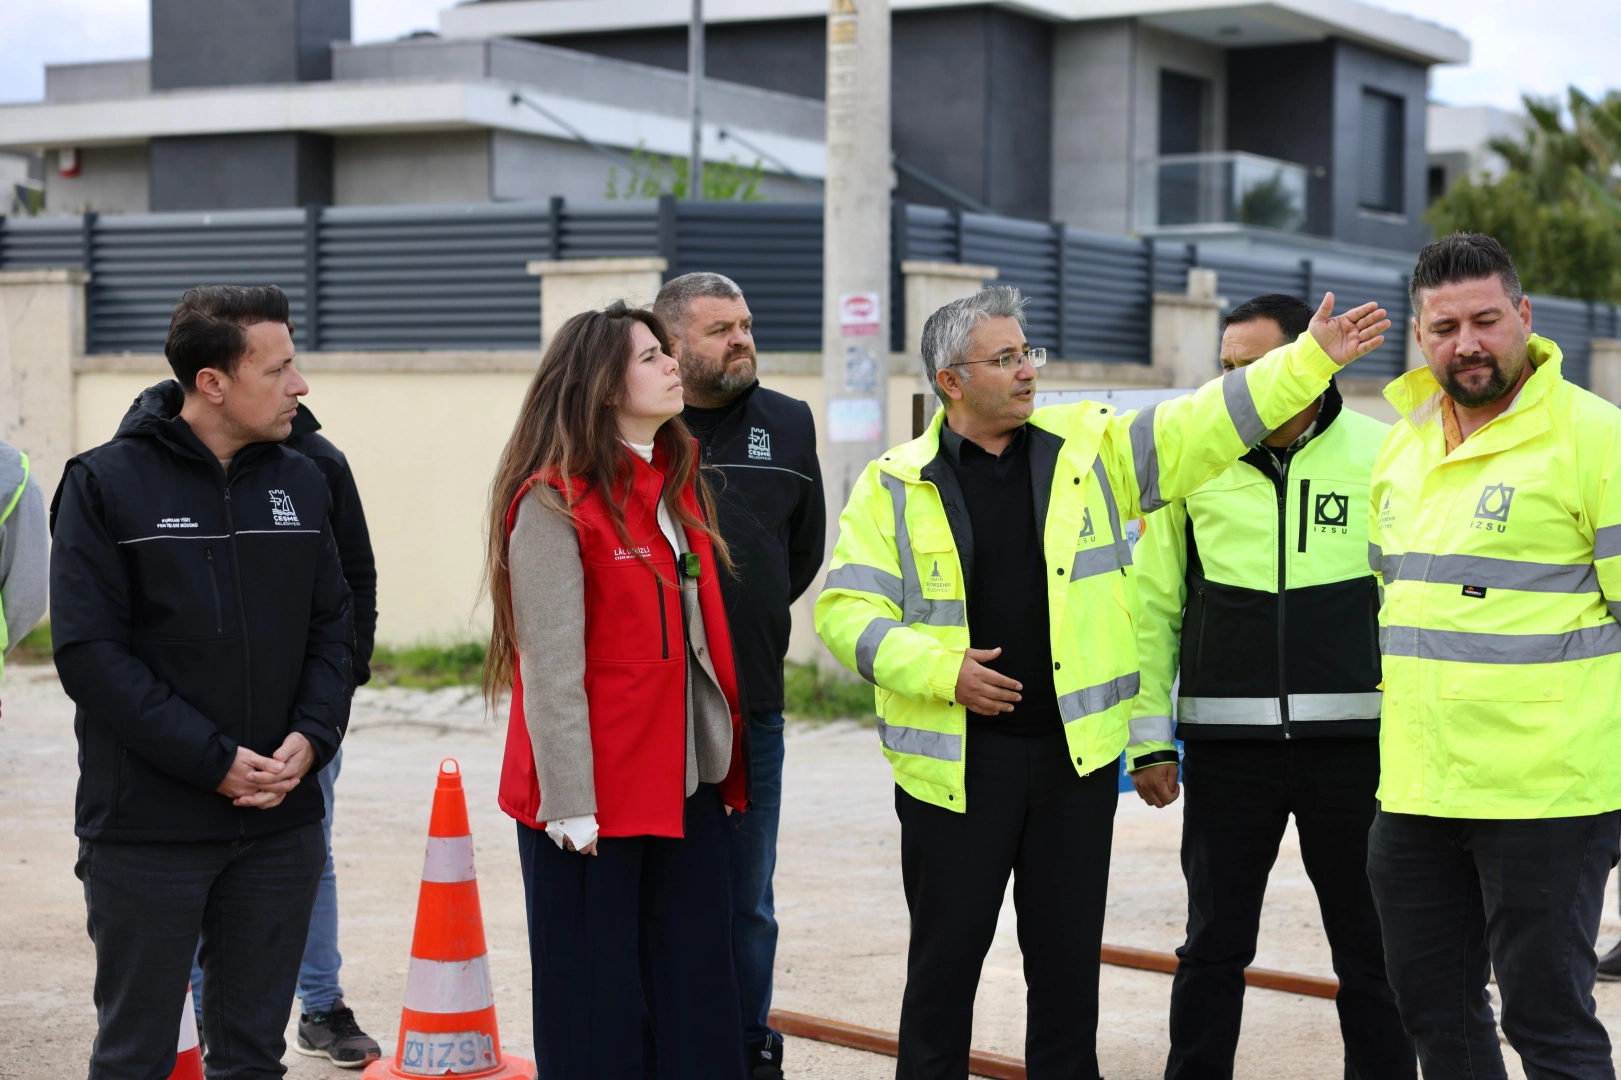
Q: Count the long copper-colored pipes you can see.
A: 2